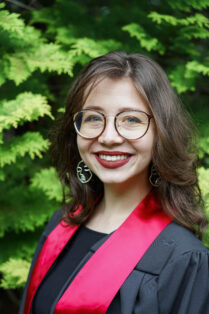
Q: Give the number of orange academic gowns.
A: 0